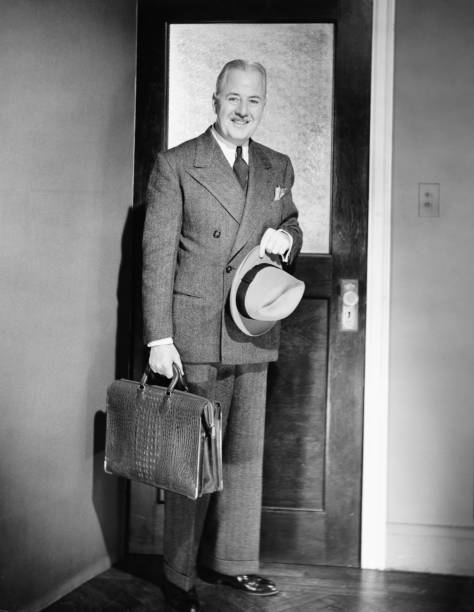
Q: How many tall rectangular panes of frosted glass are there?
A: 1